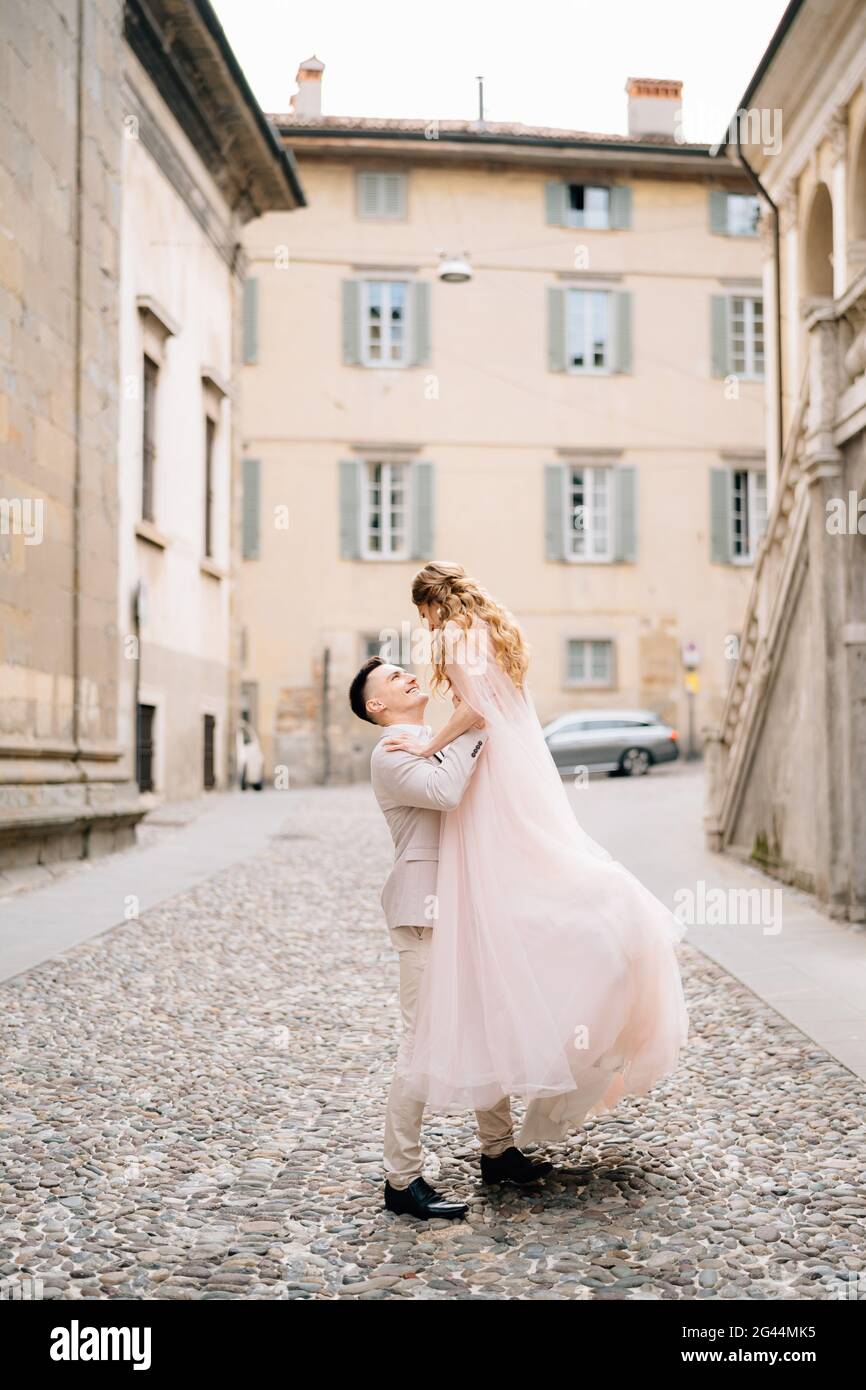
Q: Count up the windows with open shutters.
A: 8